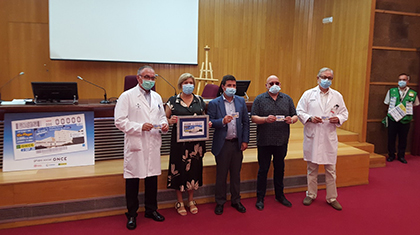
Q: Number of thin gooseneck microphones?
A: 3